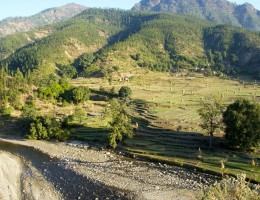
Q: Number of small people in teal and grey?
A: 0